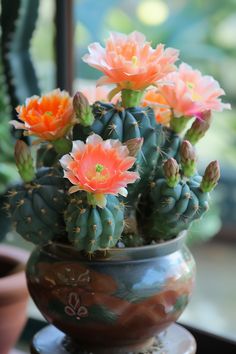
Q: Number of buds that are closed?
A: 7